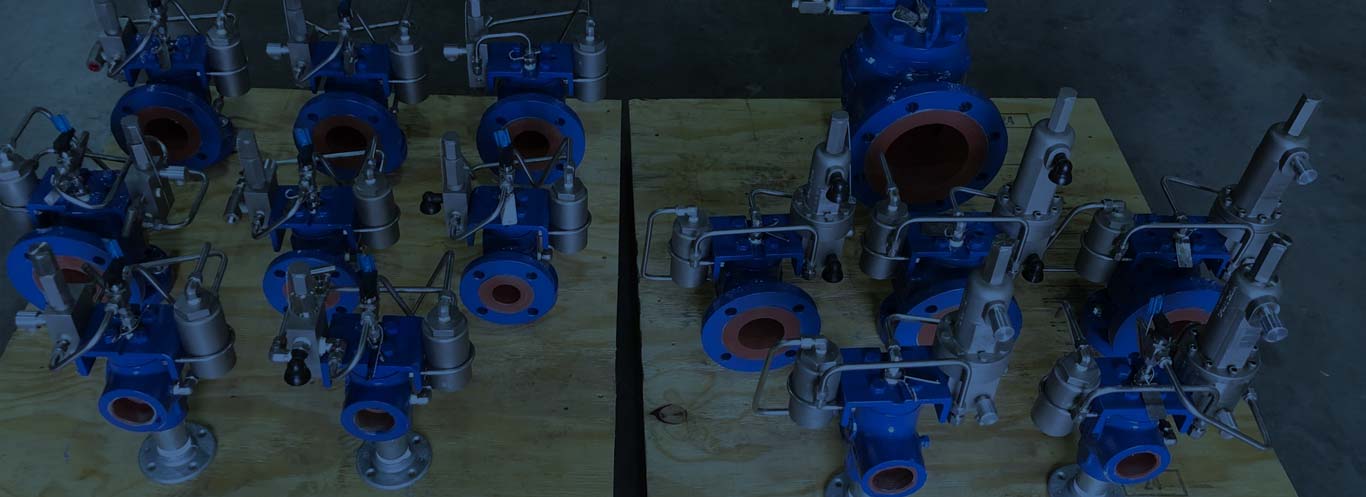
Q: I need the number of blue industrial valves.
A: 14